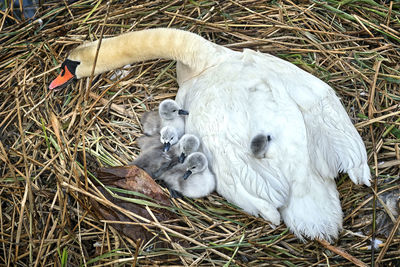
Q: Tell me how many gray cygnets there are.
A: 5